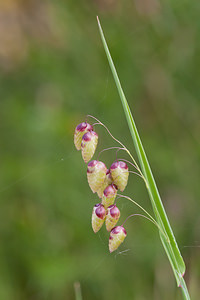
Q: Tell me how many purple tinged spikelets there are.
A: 9